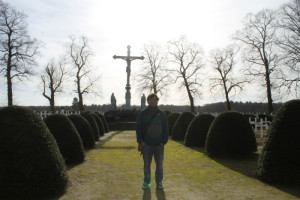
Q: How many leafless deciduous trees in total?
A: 8